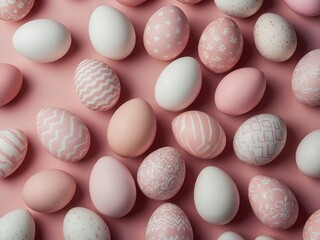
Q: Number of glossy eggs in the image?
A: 0